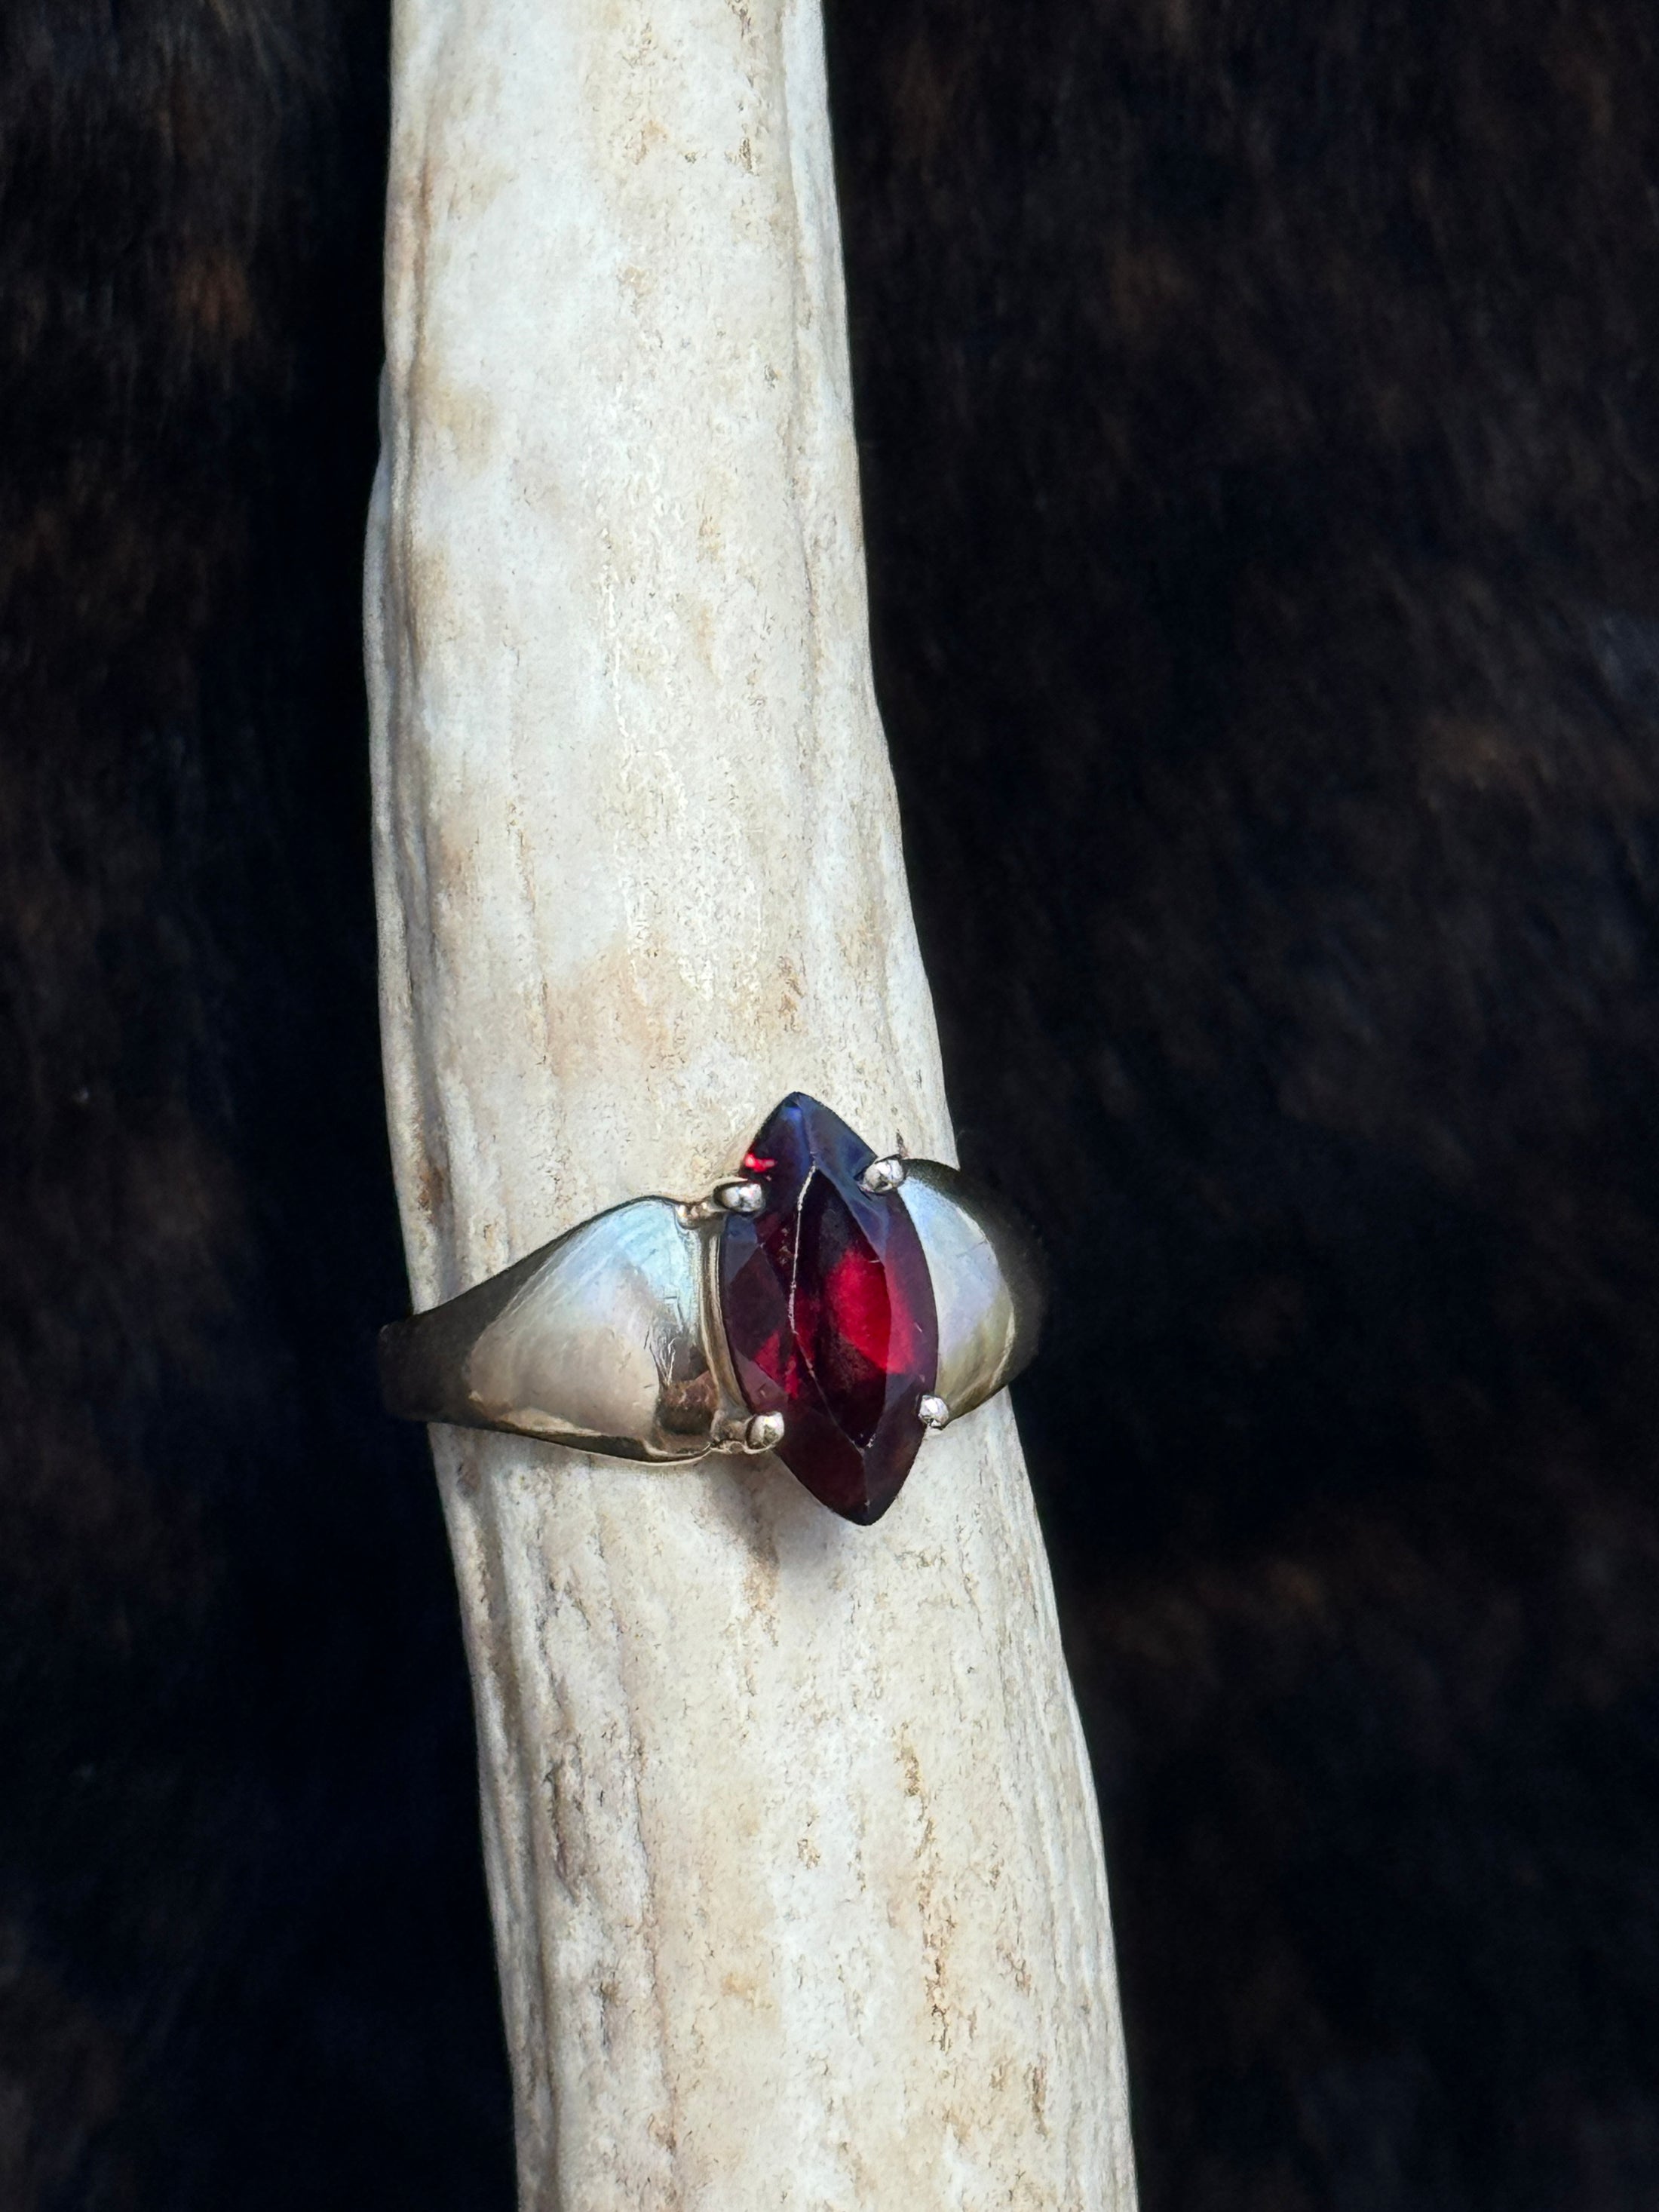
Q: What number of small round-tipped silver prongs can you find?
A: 4